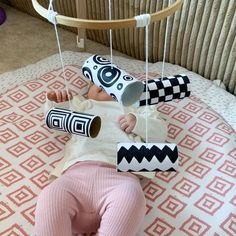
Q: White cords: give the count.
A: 4